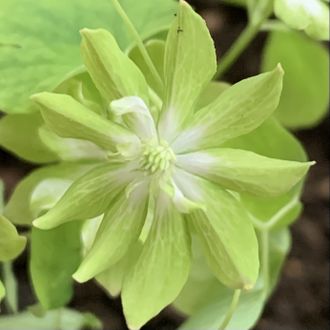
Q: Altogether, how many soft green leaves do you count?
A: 9